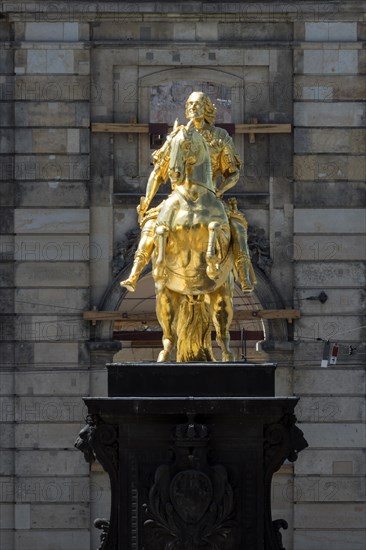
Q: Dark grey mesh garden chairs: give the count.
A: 0